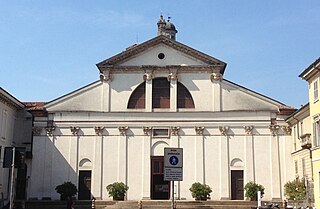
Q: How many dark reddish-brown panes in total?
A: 3